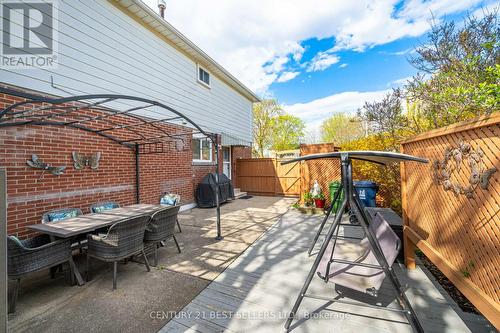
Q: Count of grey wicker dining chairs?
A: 6